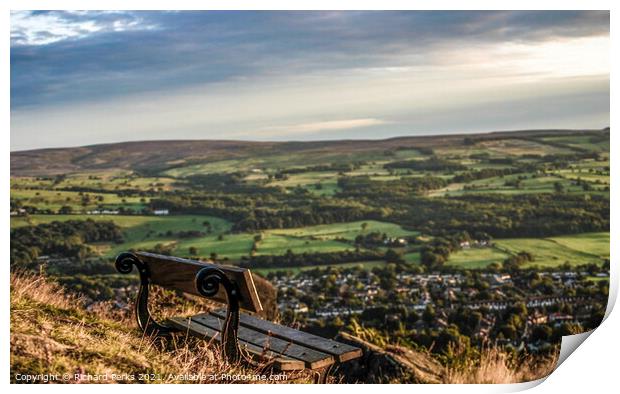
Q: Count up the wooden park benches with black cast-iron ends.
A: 1